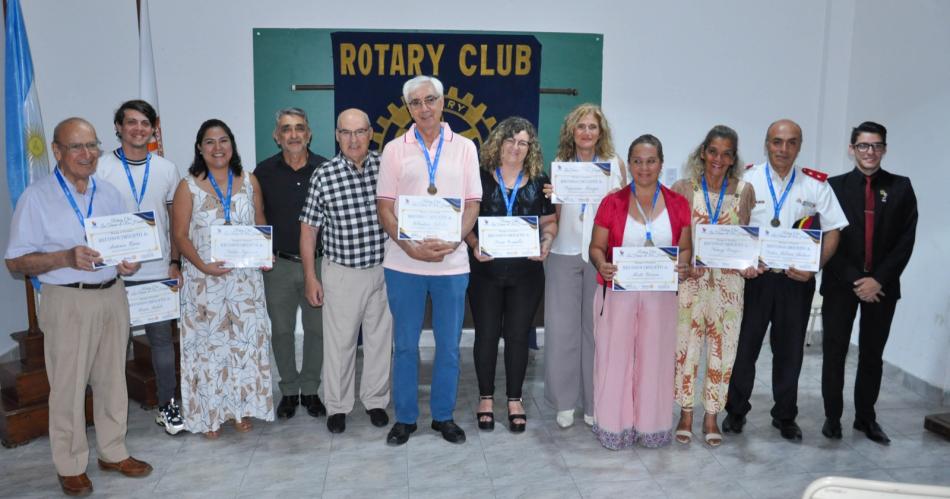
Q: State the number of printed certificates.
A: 9